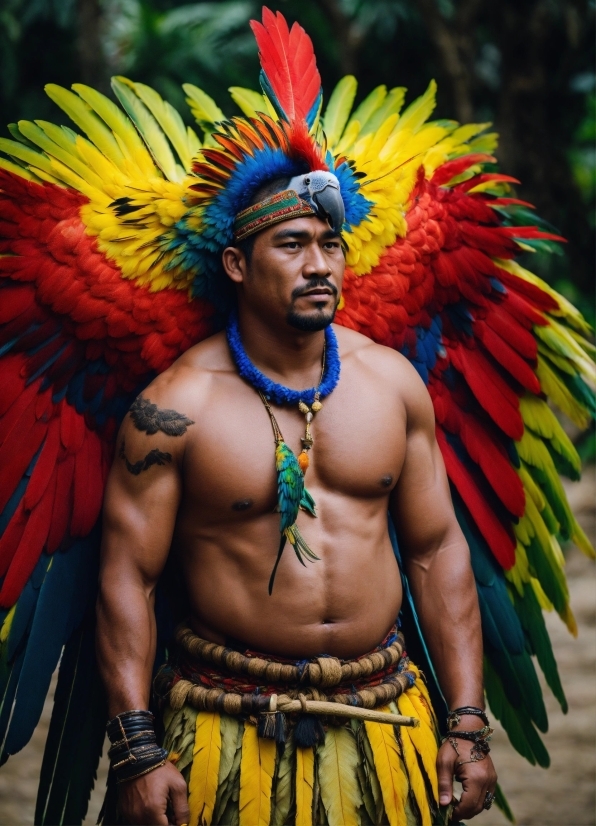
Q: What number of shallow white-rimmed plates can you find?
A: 0